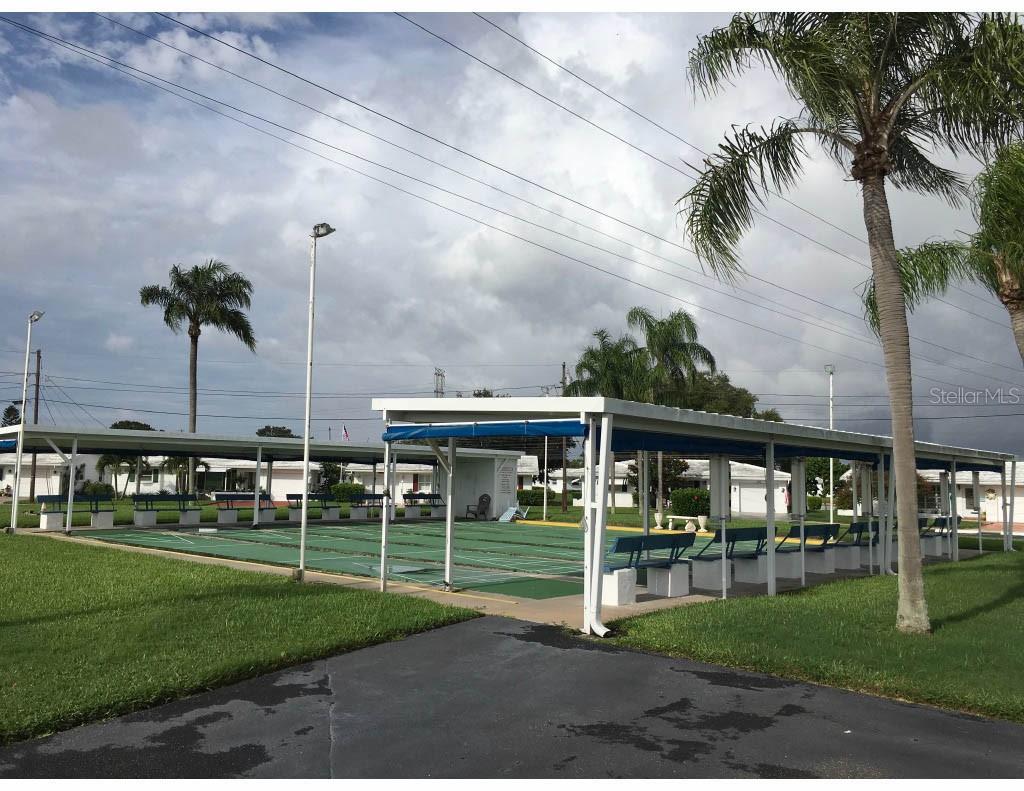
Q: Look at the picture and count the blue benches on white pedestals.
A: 12